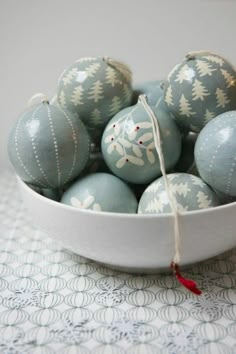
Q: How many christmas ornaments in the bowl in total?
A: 8